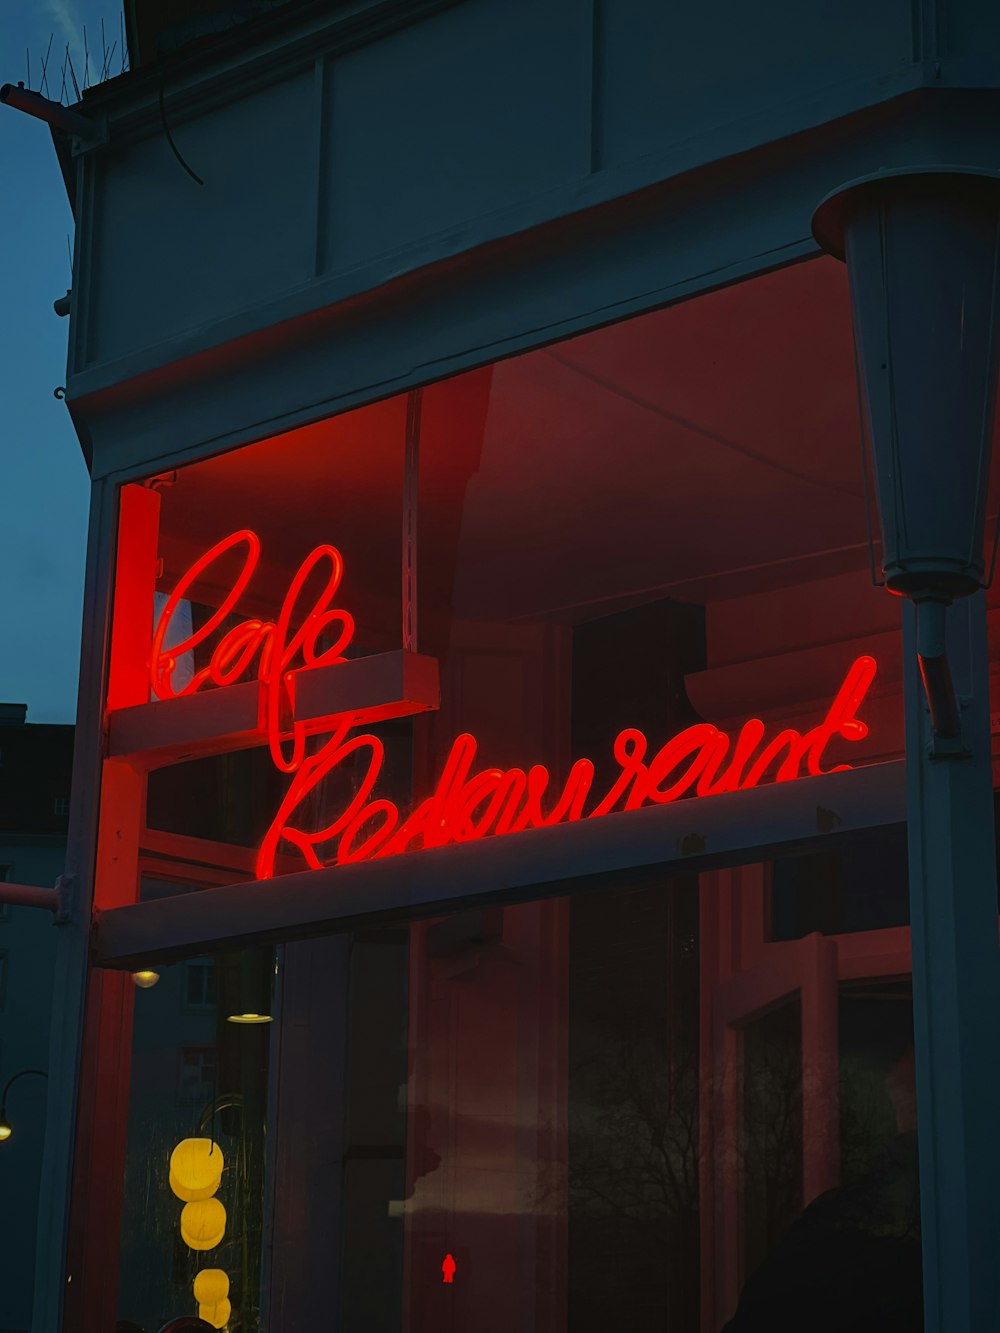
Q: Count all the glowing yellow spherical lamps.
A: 4